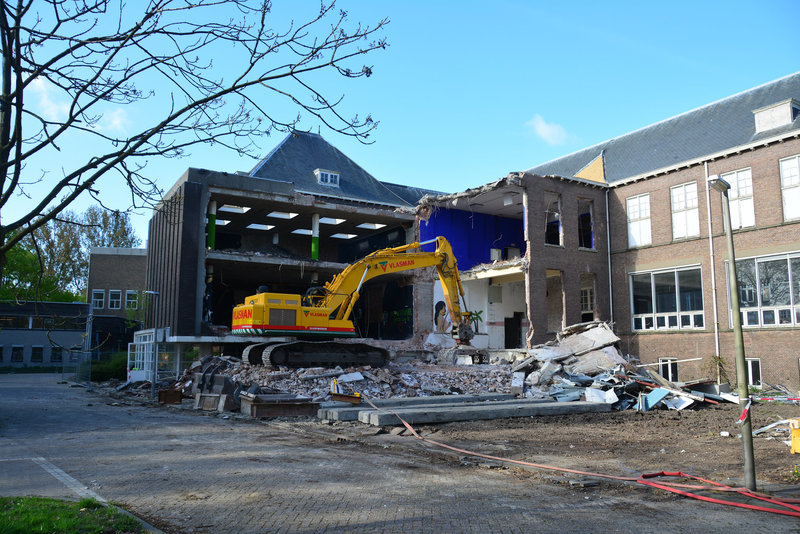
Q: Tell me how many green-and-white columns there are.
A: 2